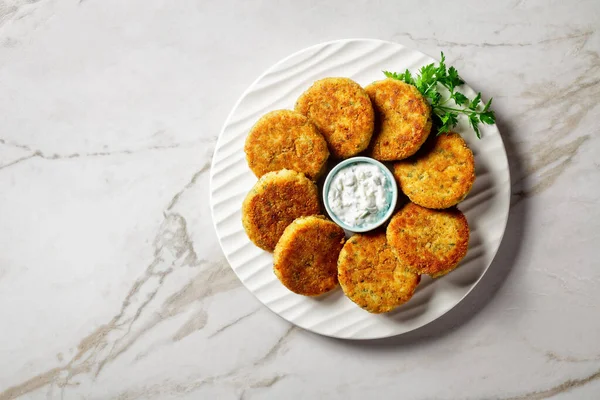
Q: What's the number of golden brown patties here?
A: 8